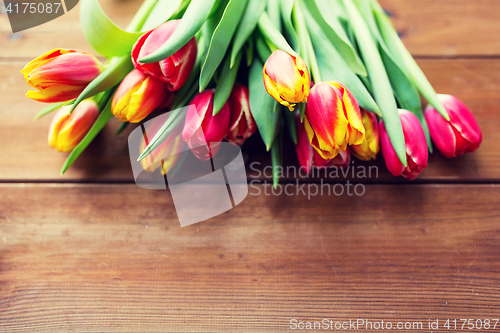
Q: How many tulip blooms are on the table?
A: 13